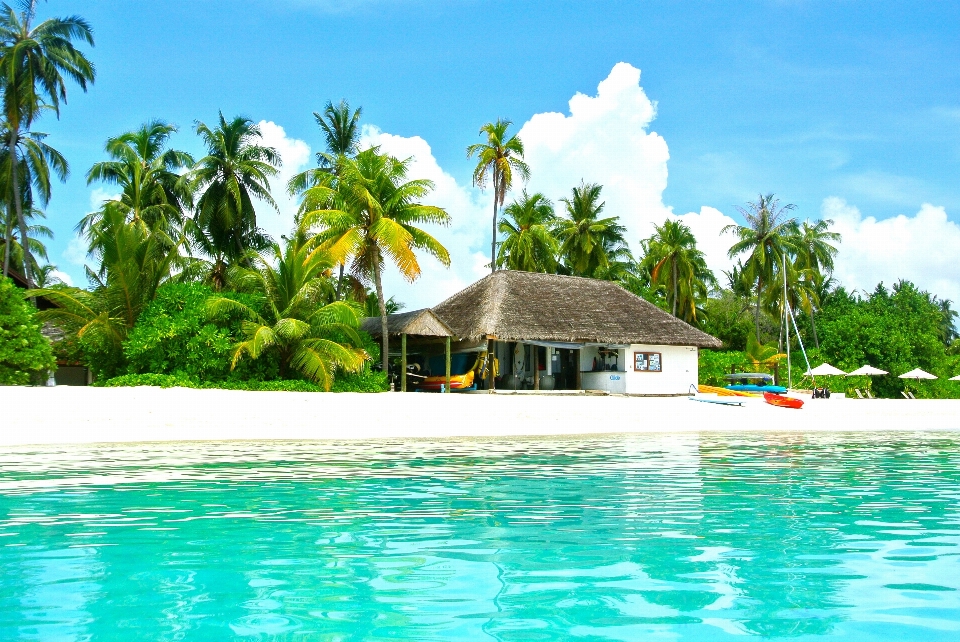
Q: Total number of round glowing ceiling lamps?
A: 0